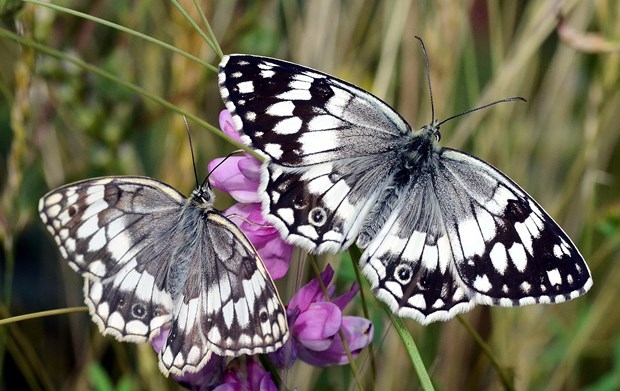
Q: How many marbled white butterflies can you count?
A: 2